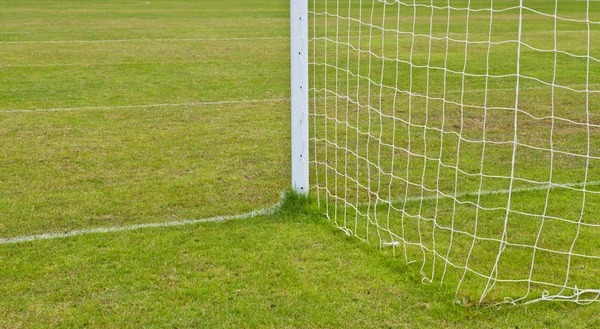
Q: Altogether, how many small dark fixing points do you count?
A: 6